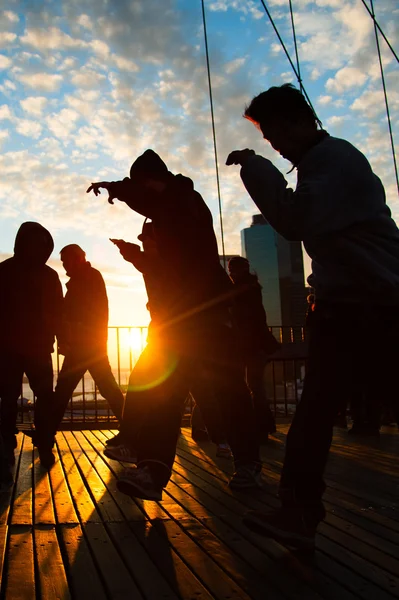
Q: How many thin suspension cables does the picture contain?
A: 5